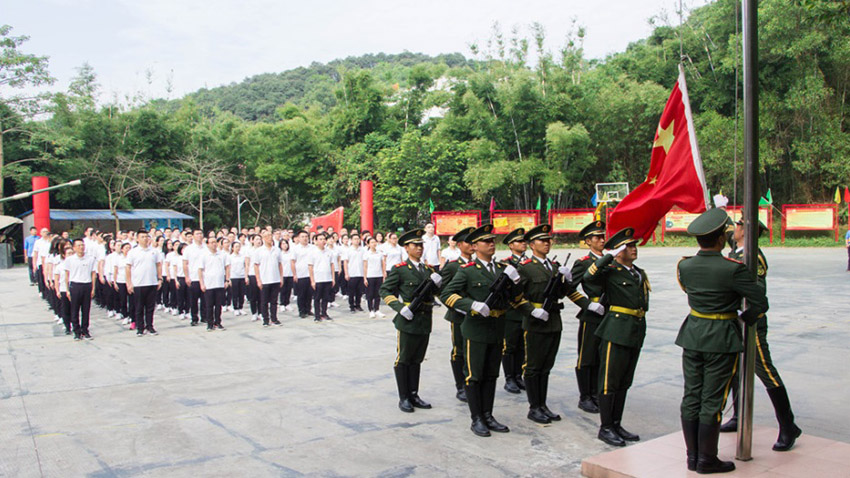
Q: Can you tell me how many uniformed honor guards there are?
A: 9